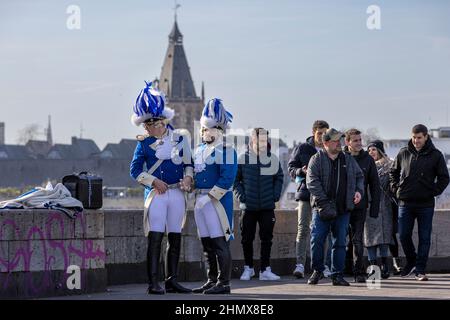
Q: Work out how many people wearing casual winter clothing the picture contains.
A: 6